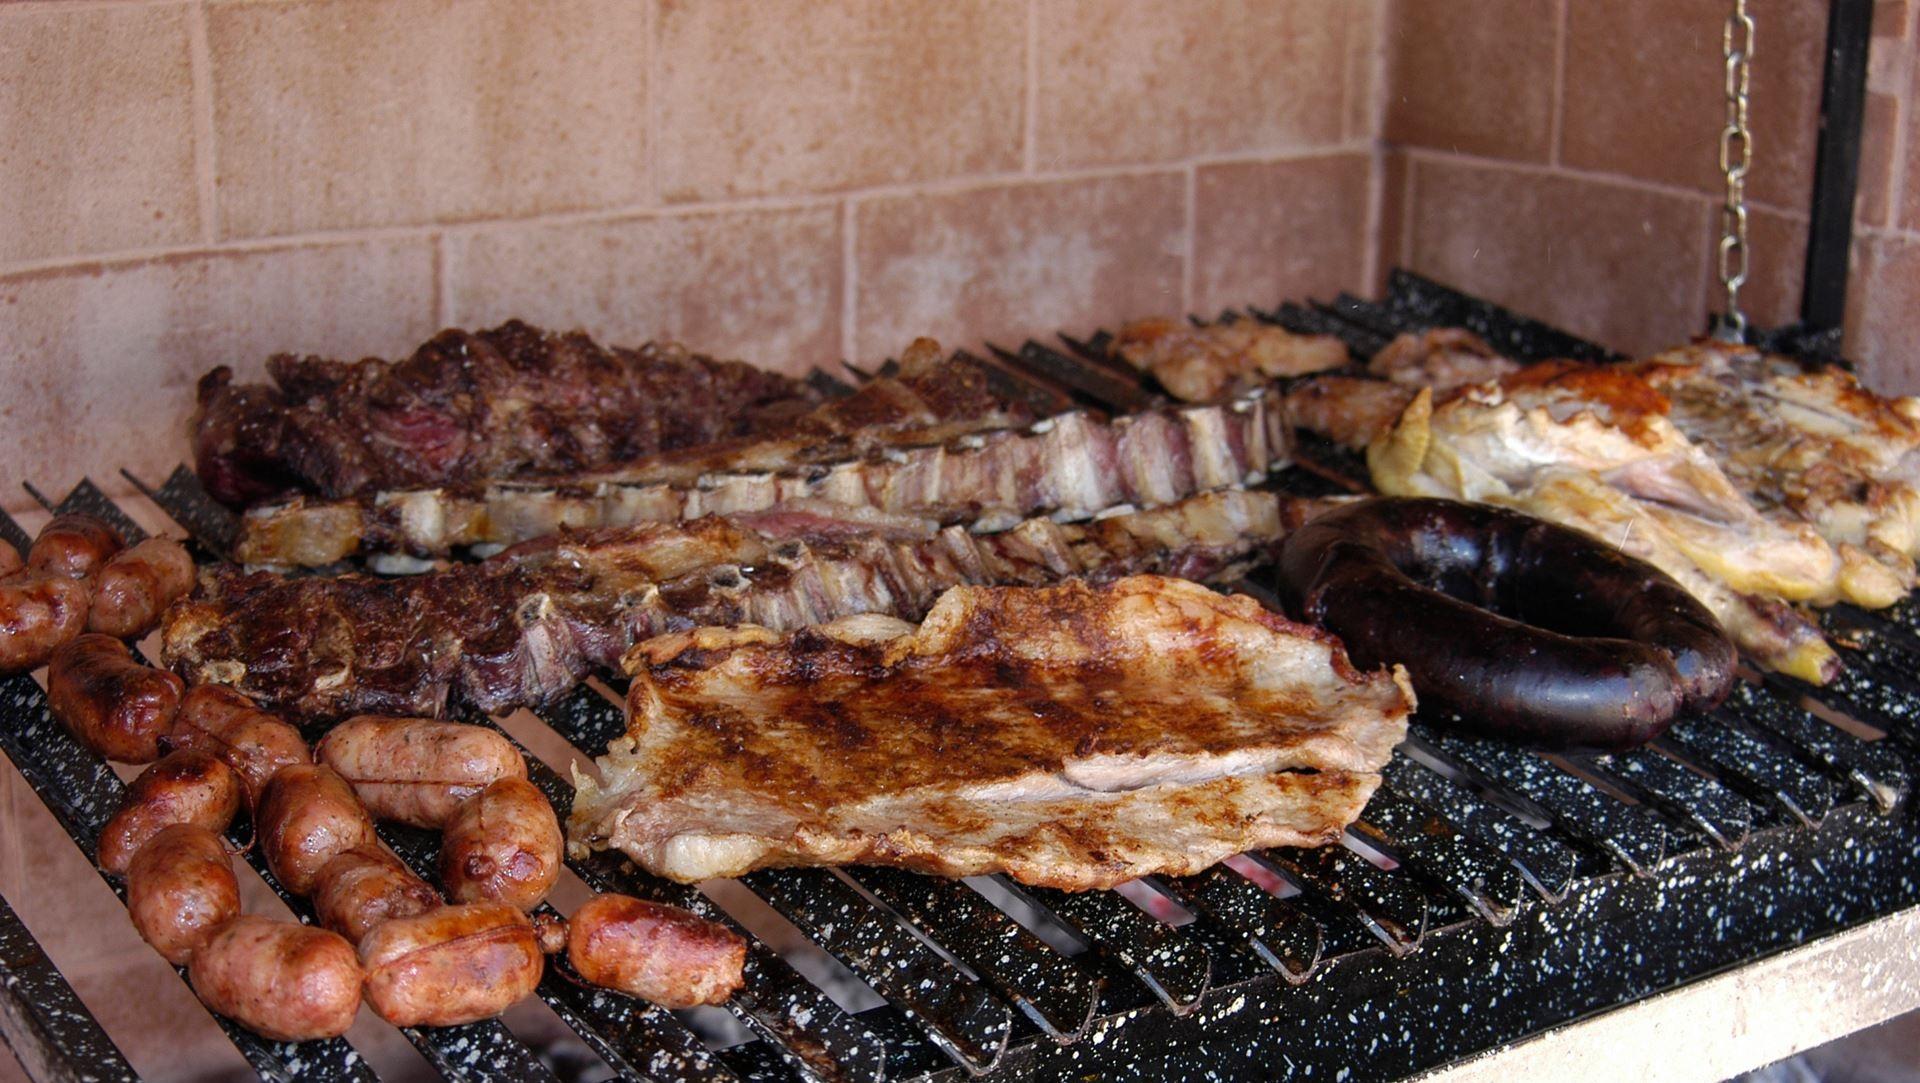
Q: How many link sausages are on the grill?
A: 15